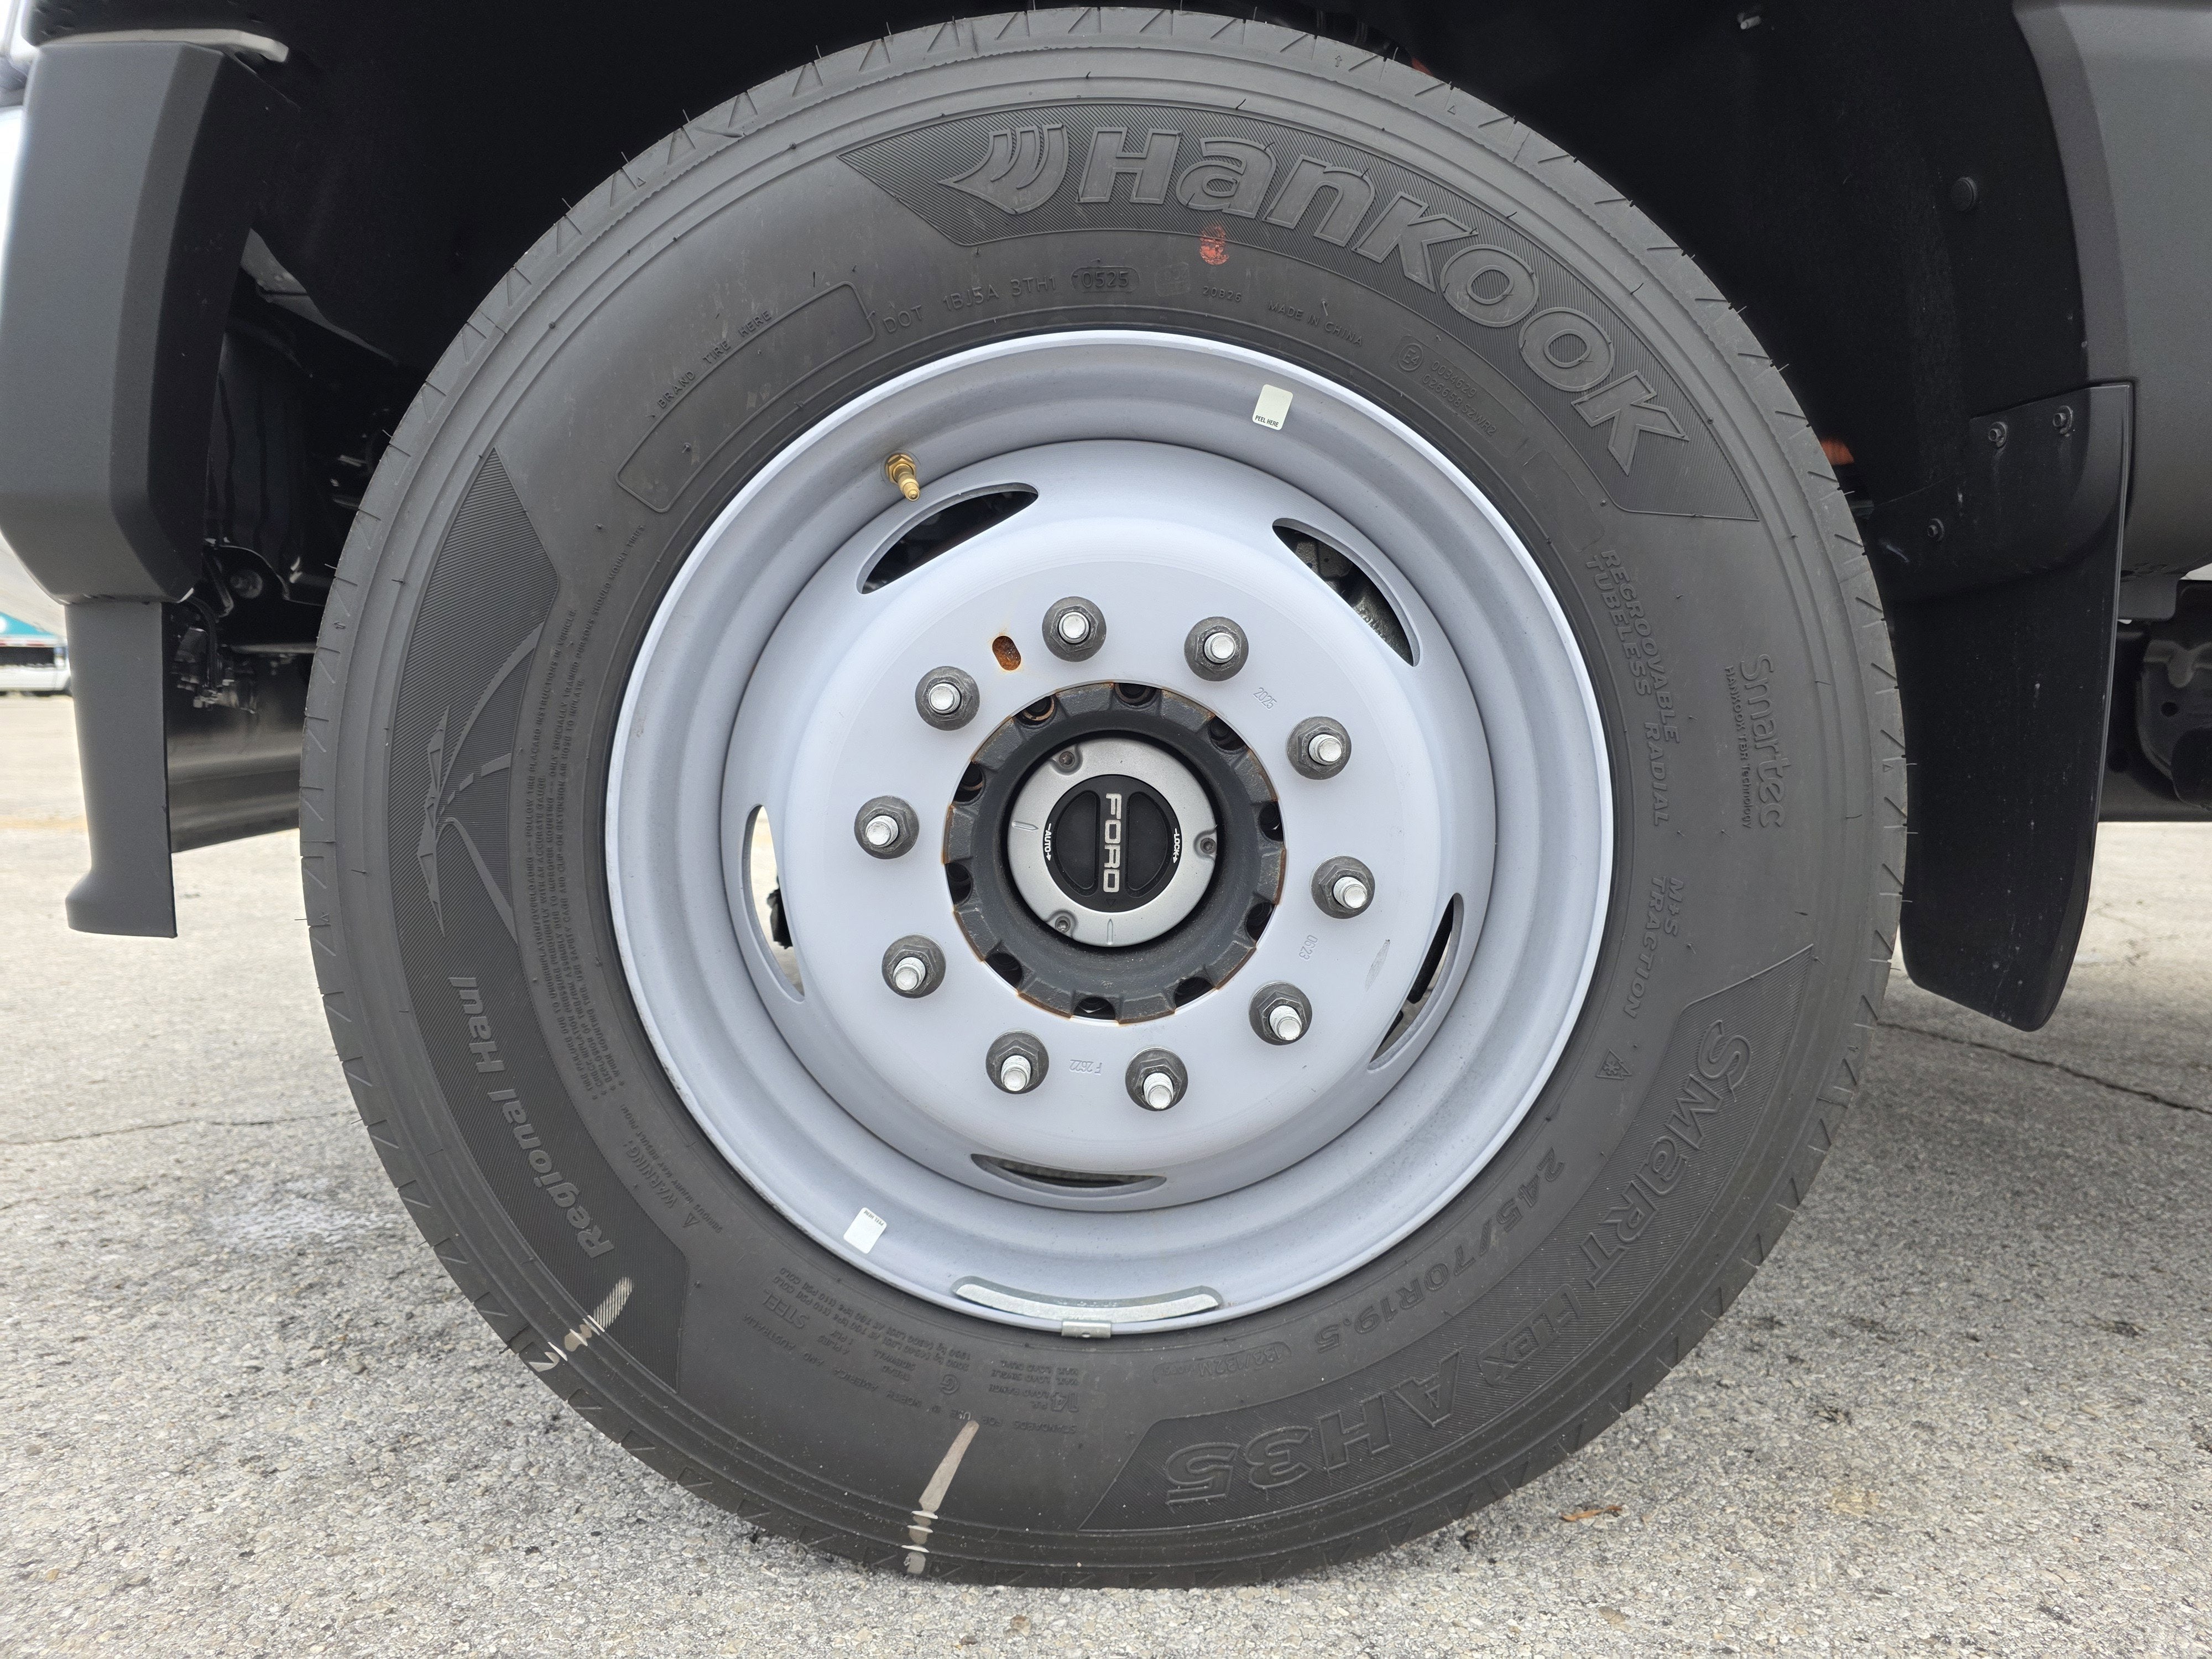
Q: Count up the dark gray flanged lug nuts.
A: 10